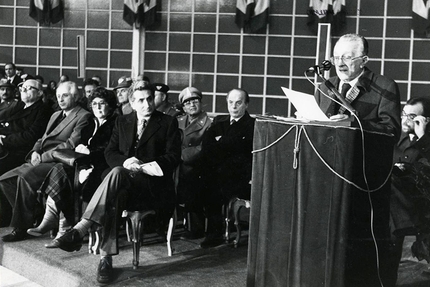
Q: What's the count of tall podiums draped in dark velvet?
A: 1